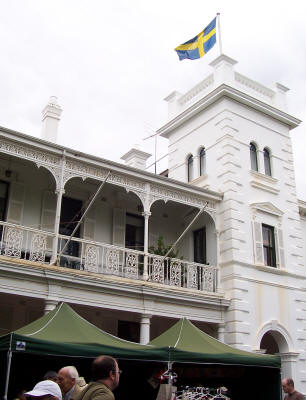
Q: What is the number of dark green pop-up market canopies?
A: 2